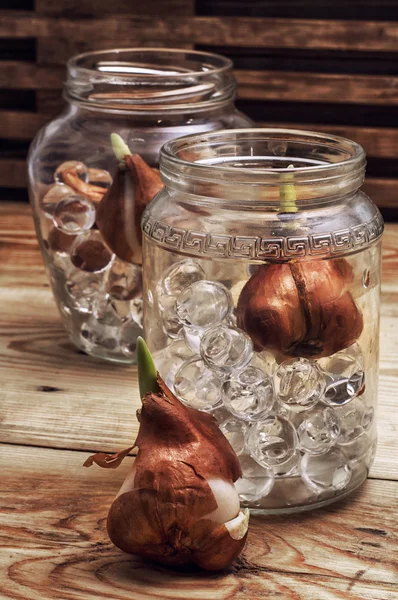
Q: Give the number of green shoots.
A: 3